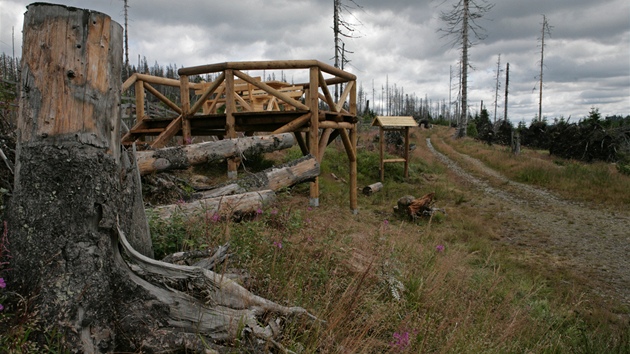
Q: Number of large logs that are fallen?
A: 3